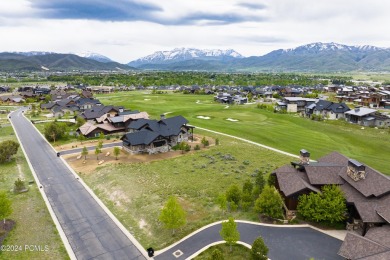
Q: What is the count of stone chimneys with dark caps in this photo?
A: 2